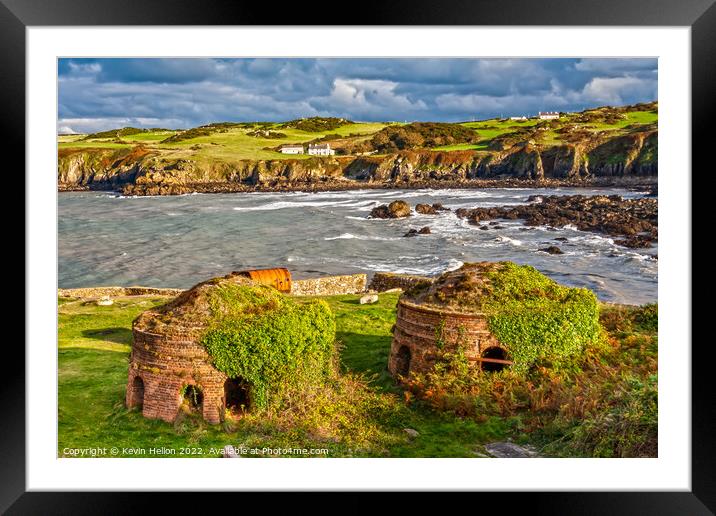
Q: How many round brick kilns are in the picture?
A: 2